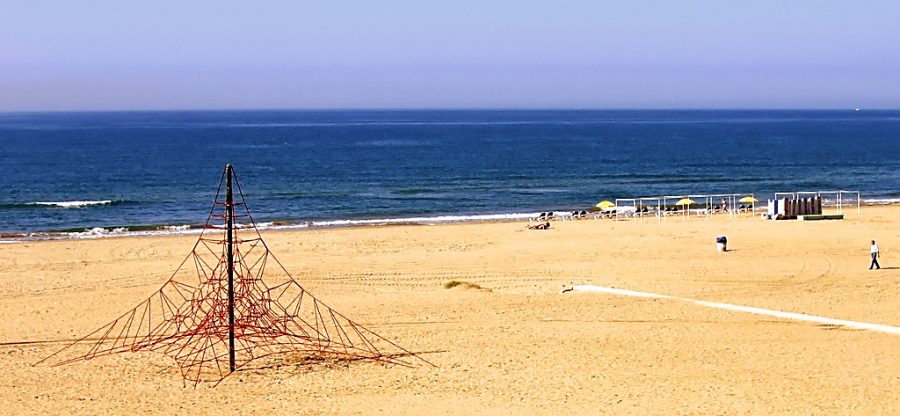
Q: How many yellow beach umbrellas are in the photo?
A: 3